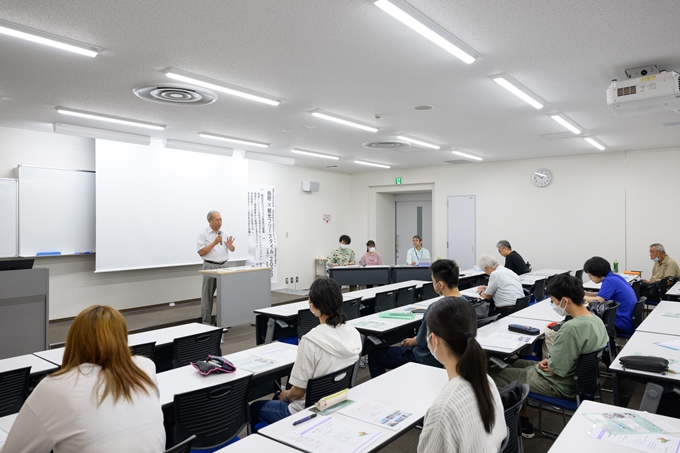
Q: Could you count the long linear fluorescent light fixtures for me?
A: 13